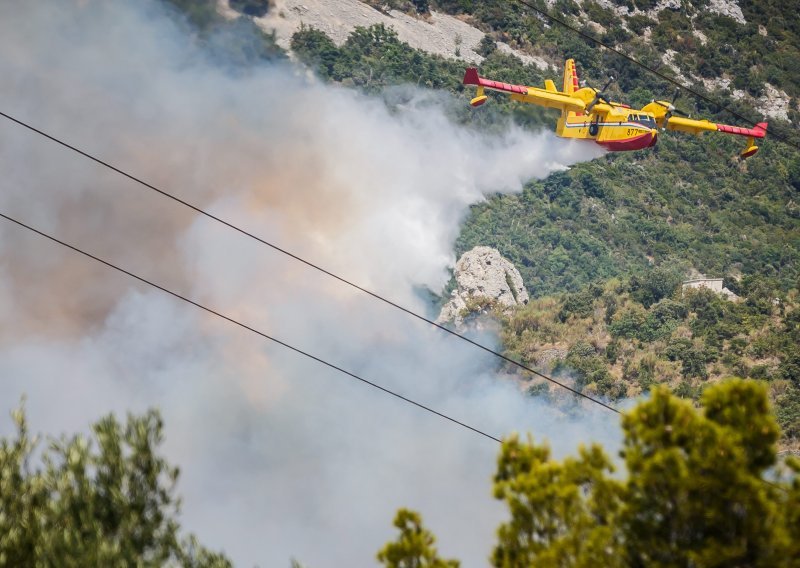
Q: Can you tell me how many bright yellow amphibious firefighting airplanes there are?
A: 1